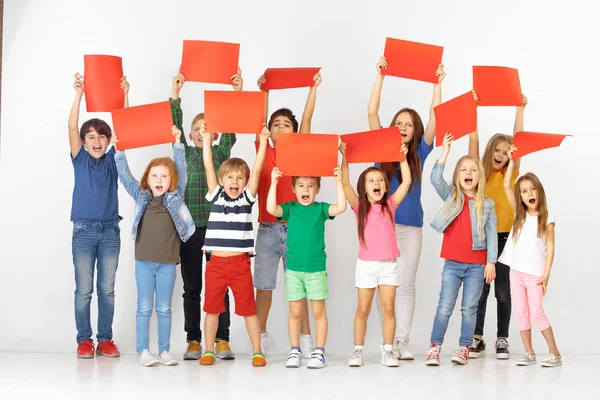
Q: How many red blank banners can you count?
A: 11